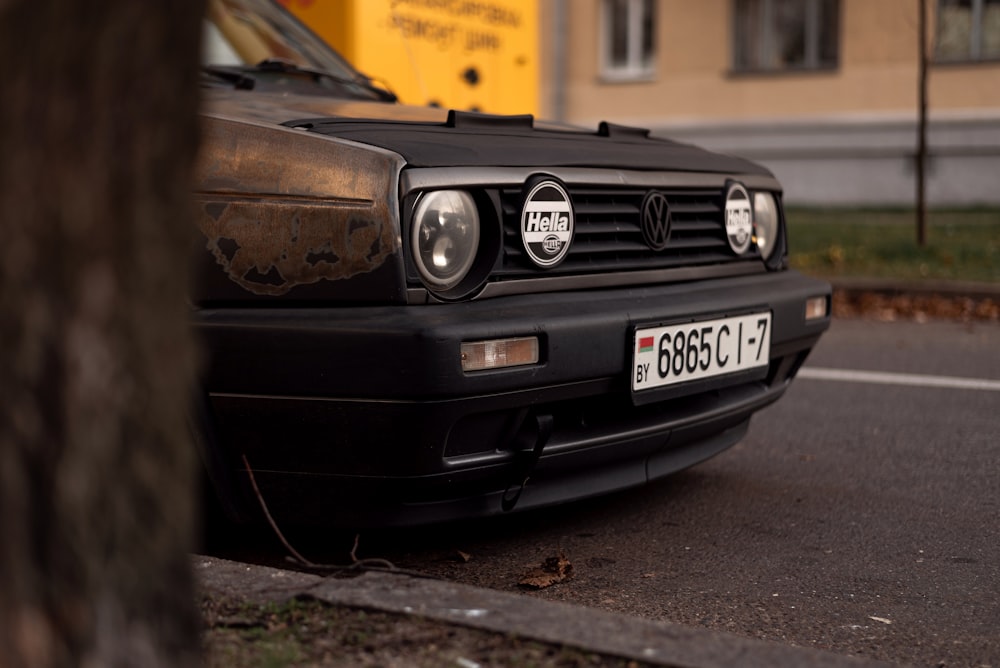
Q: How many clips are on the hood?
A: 2